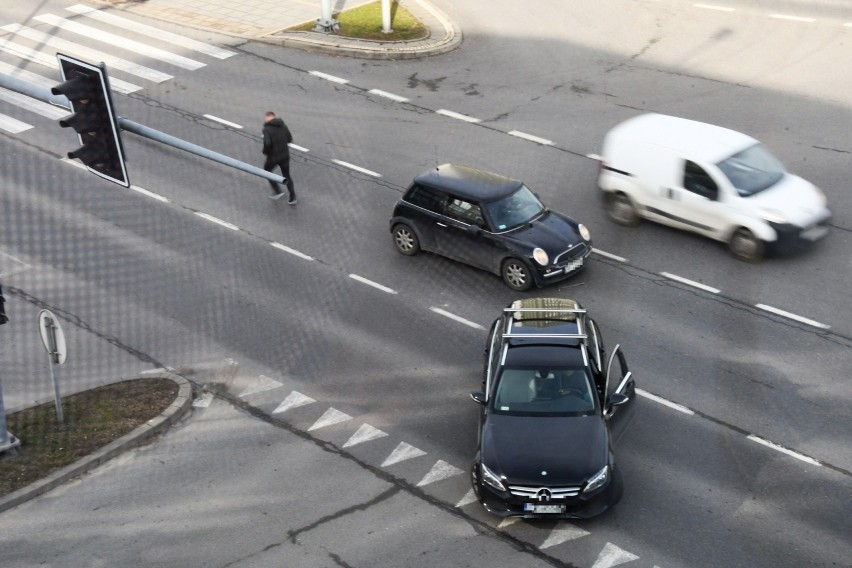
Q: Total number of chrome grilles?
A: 2